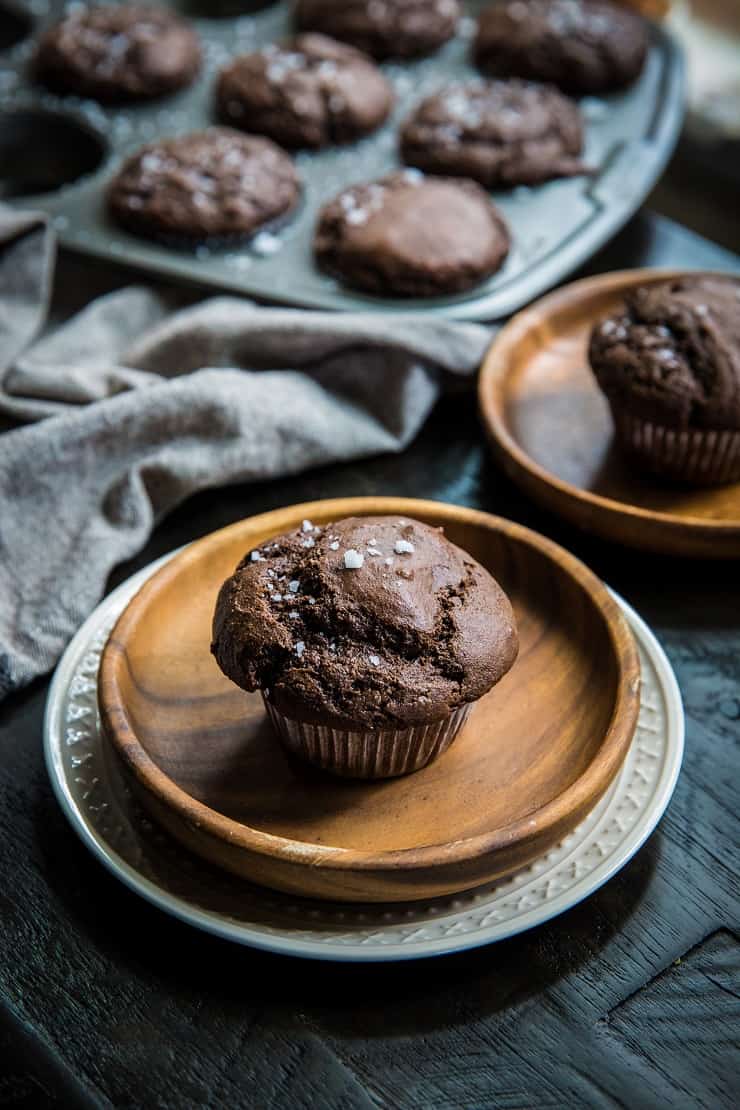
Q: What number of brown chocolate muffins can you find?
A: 9